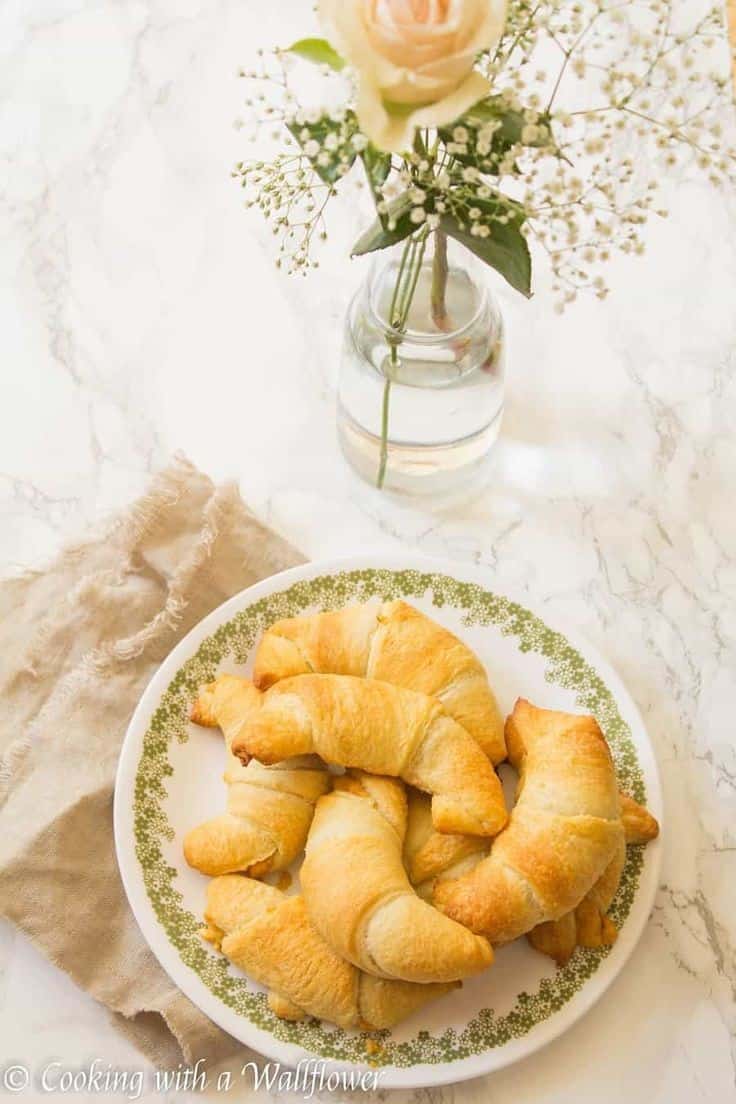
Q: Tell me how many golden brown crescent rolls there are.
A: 8